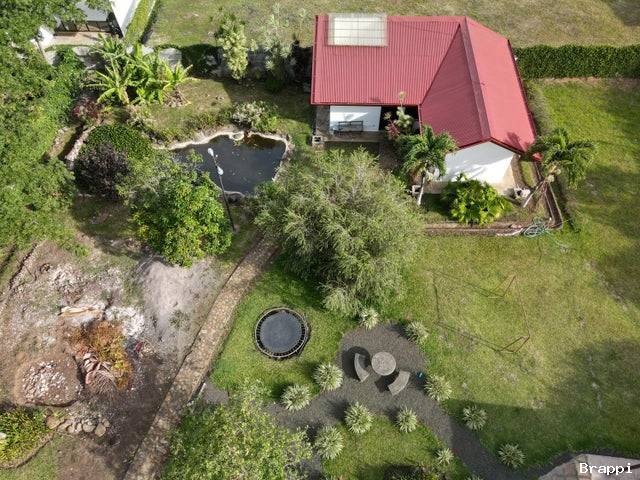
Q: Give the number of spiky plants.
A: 11